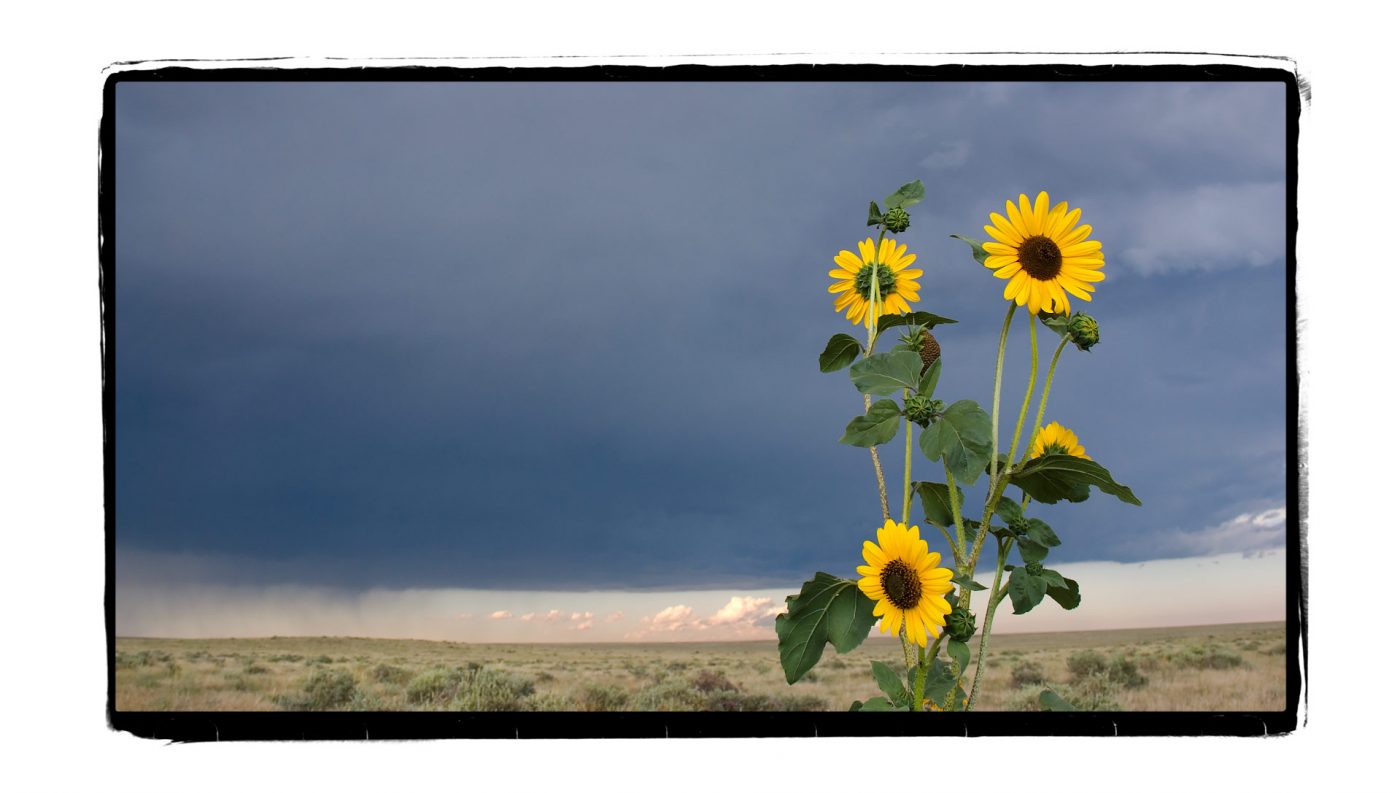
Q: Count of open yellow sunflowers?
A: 4